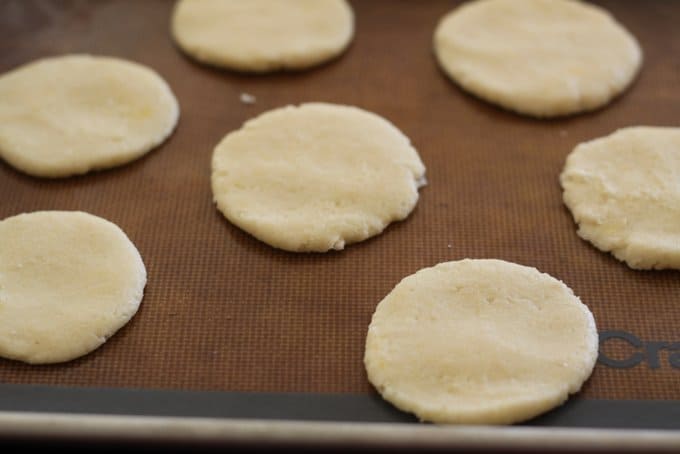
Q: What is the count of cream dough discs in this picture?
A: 7